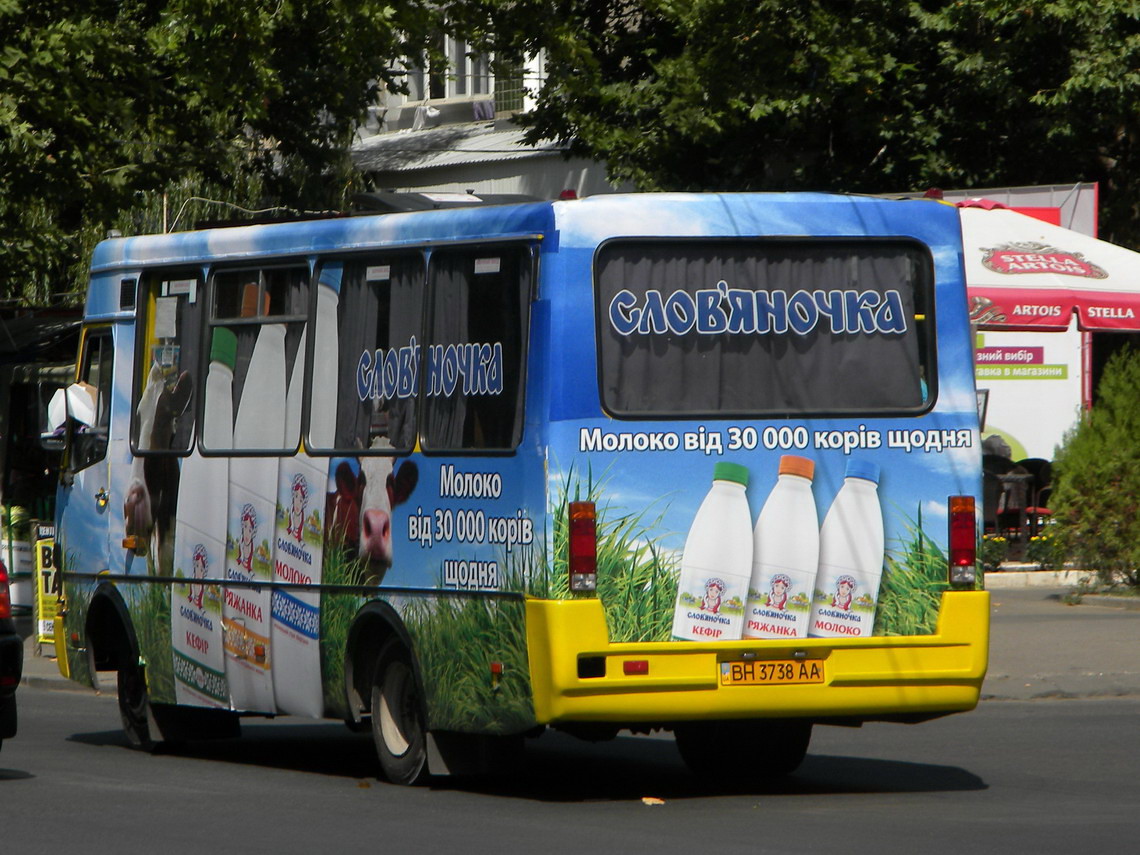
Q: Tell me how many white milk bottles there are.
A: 6